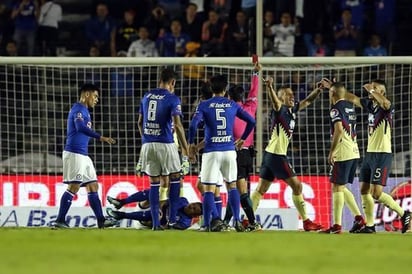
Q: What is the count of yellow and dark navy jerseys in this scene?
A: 3